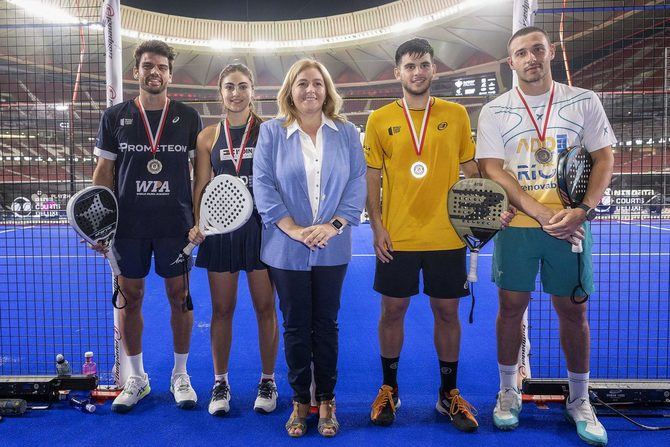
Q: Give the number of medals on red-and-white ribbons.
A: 4